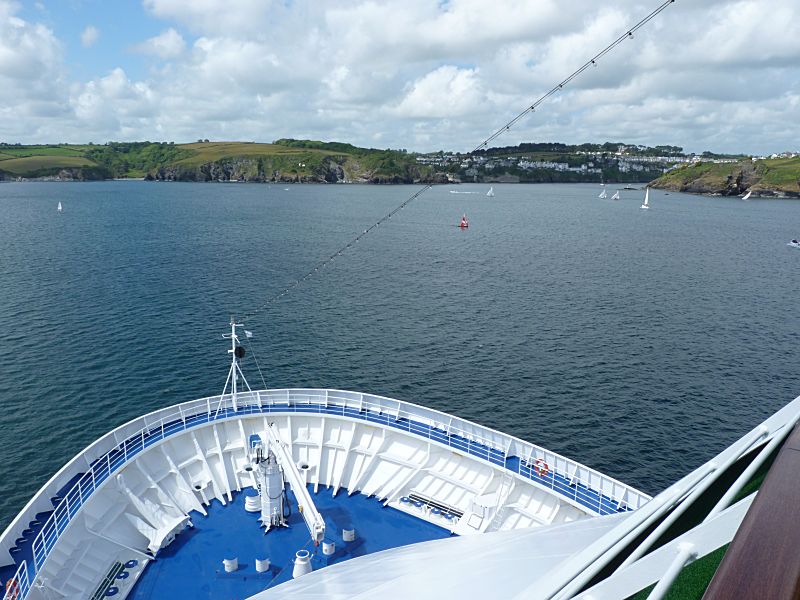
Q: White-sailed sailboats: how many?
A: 6